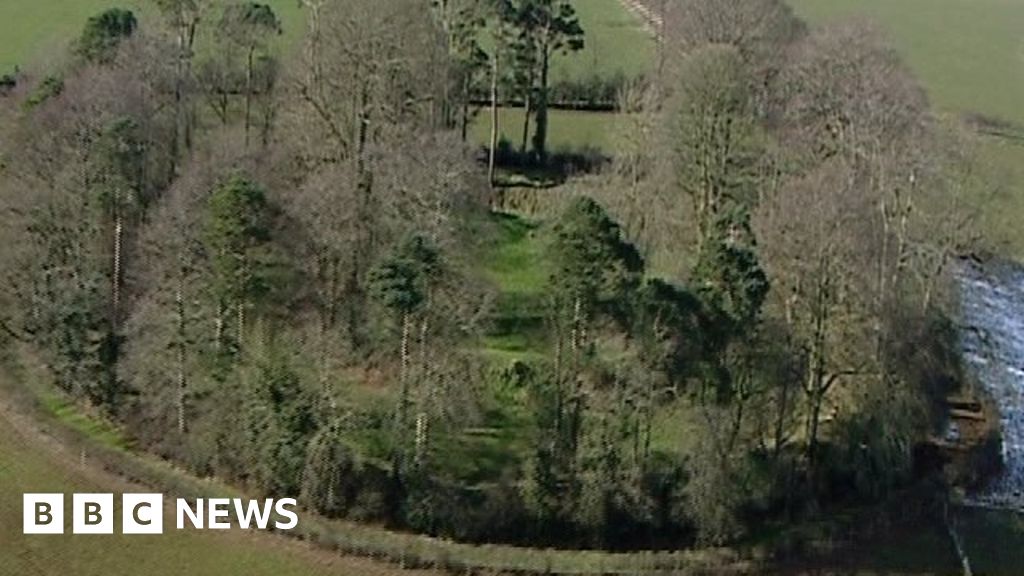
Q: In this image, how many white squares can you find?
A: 3